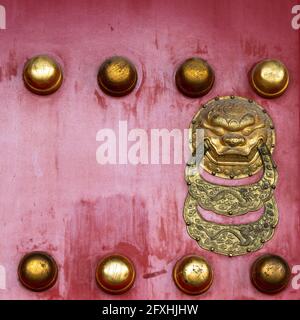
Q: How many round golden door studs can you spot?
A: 8